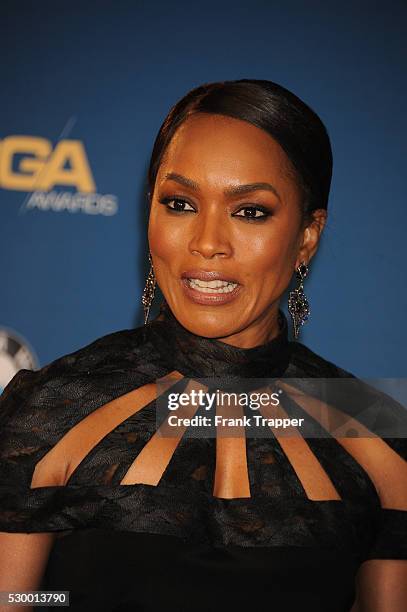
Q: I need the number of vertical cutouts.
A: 5